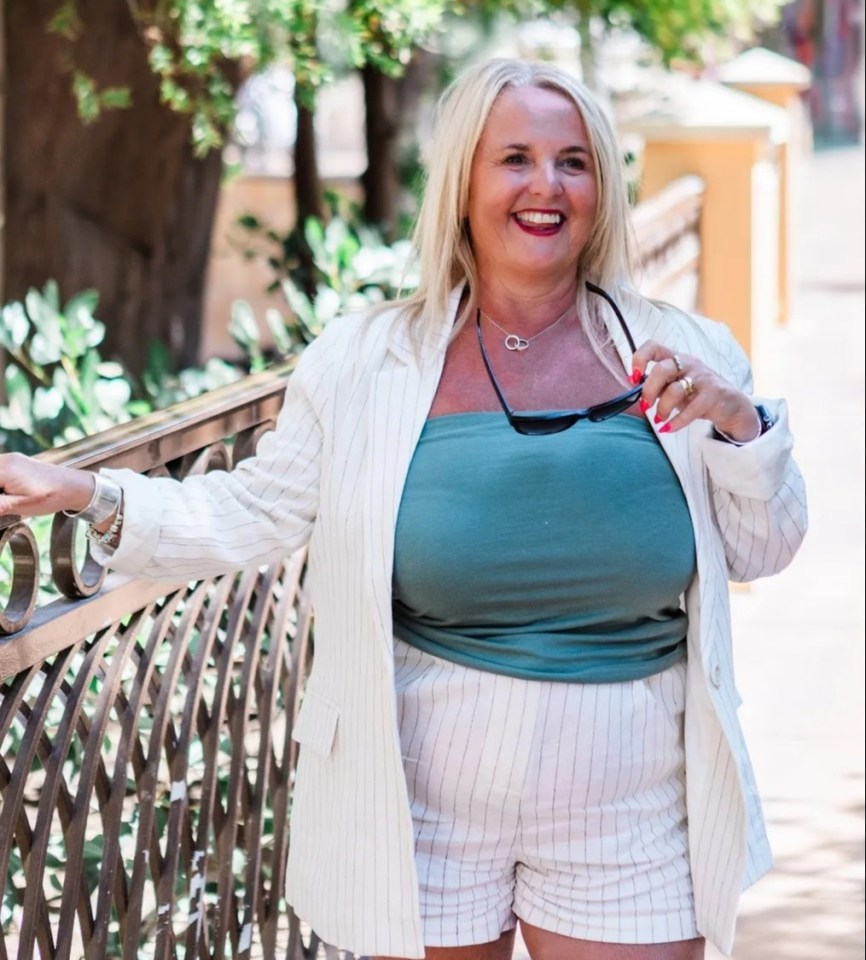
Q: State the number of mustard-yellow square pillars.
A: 2